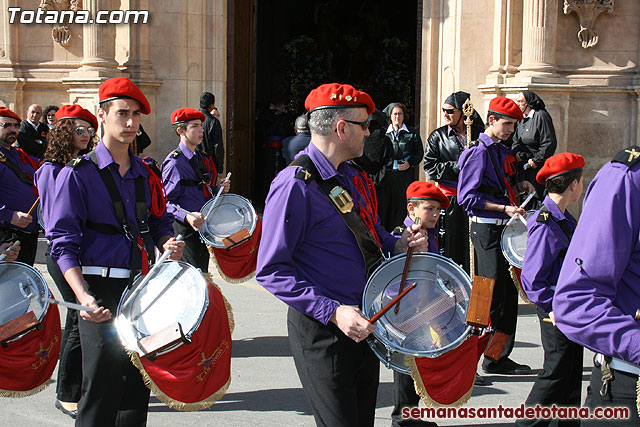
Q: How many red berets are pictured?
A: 8